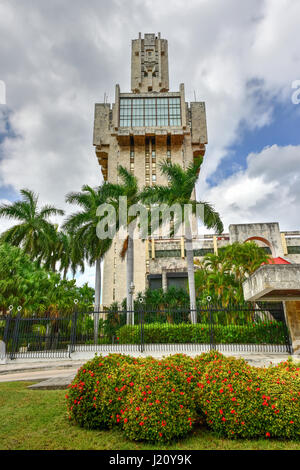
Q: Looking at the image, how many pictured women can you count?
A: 0